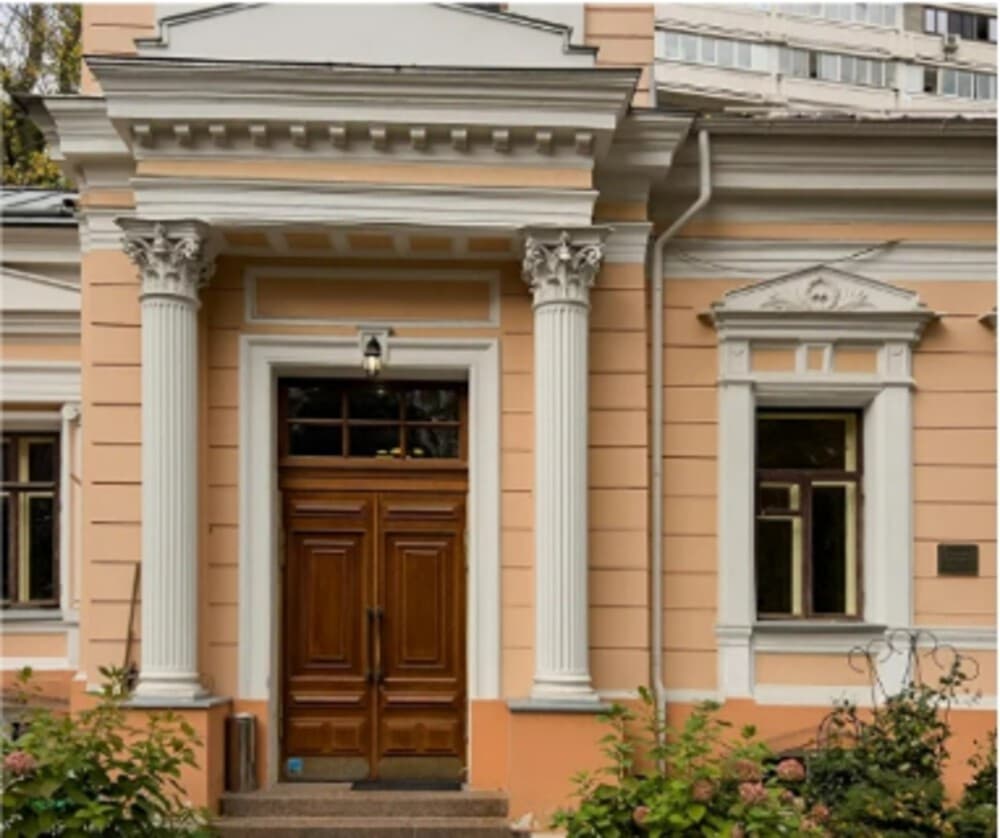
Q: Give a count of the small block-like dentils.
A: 12